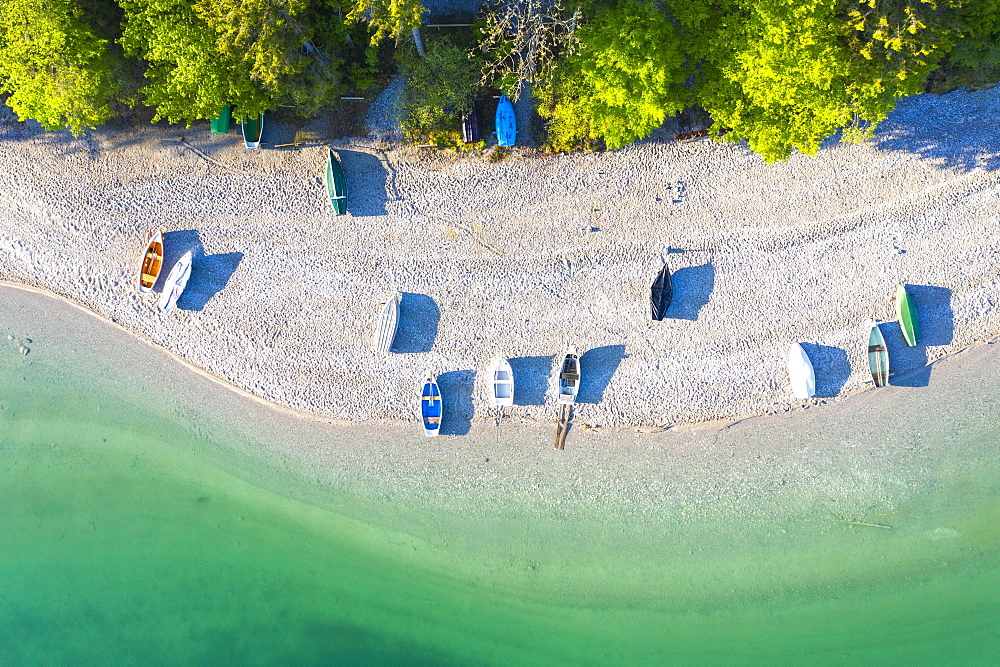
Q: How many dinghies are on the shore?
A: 15